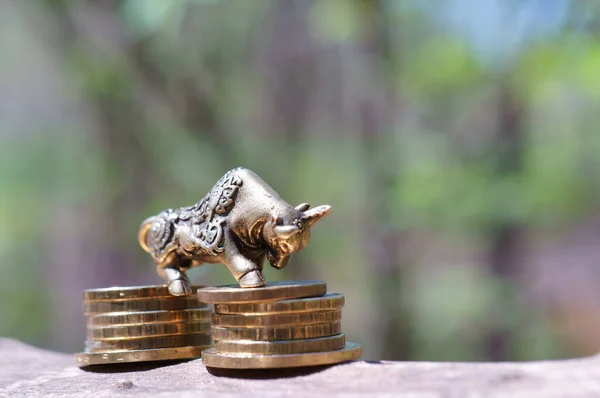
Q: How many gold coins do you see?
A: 12